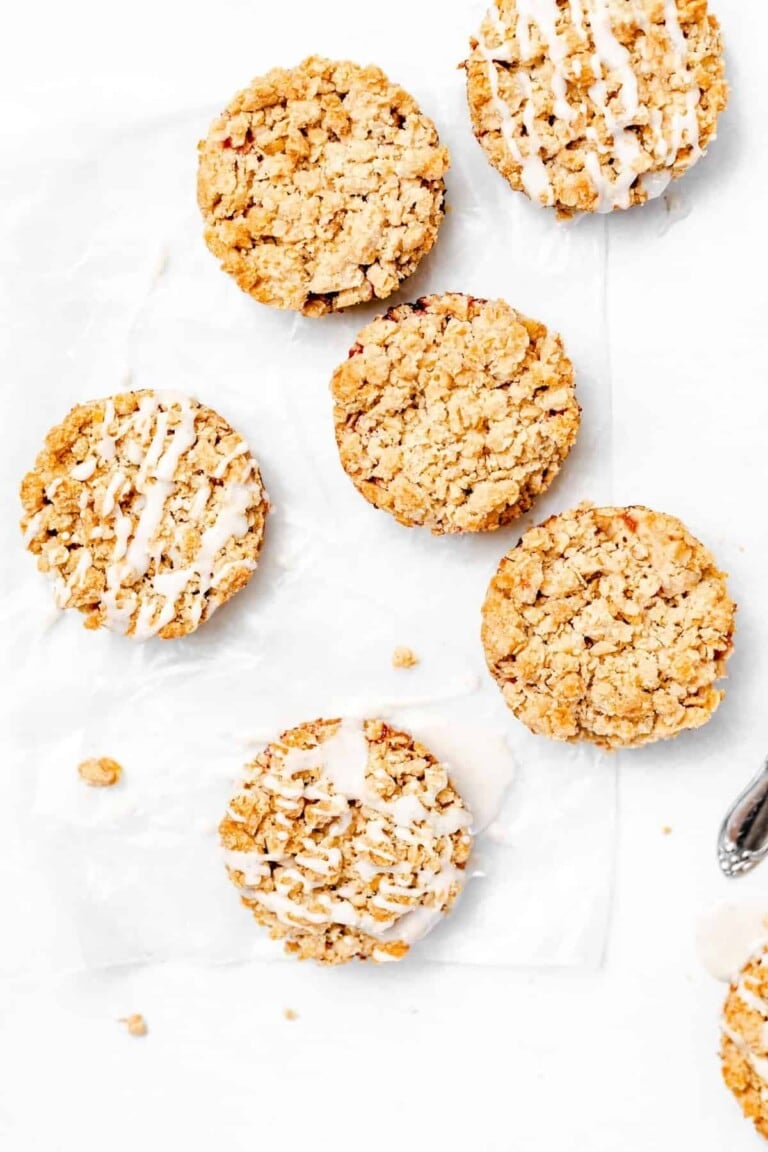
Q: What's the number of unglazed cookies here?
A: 3